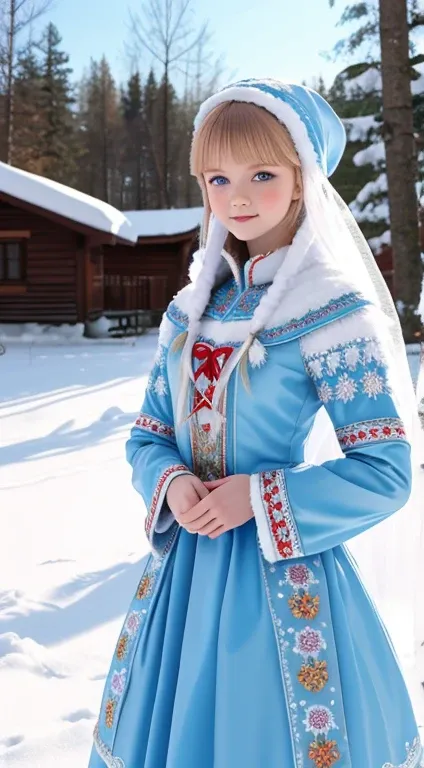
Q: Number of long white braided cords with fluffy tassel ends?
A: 2